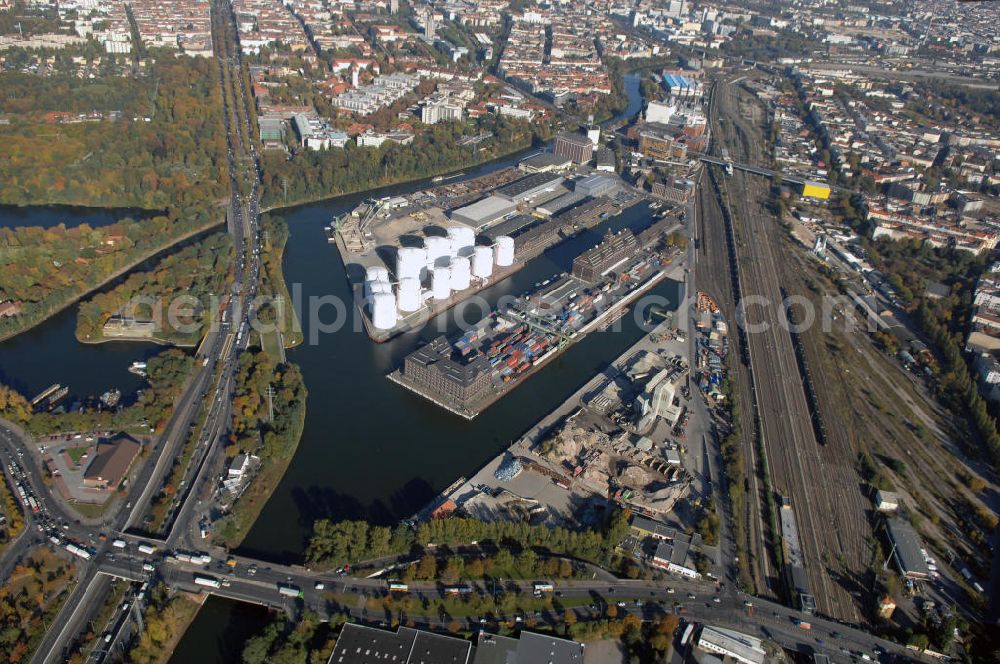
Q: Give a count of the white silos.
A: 11